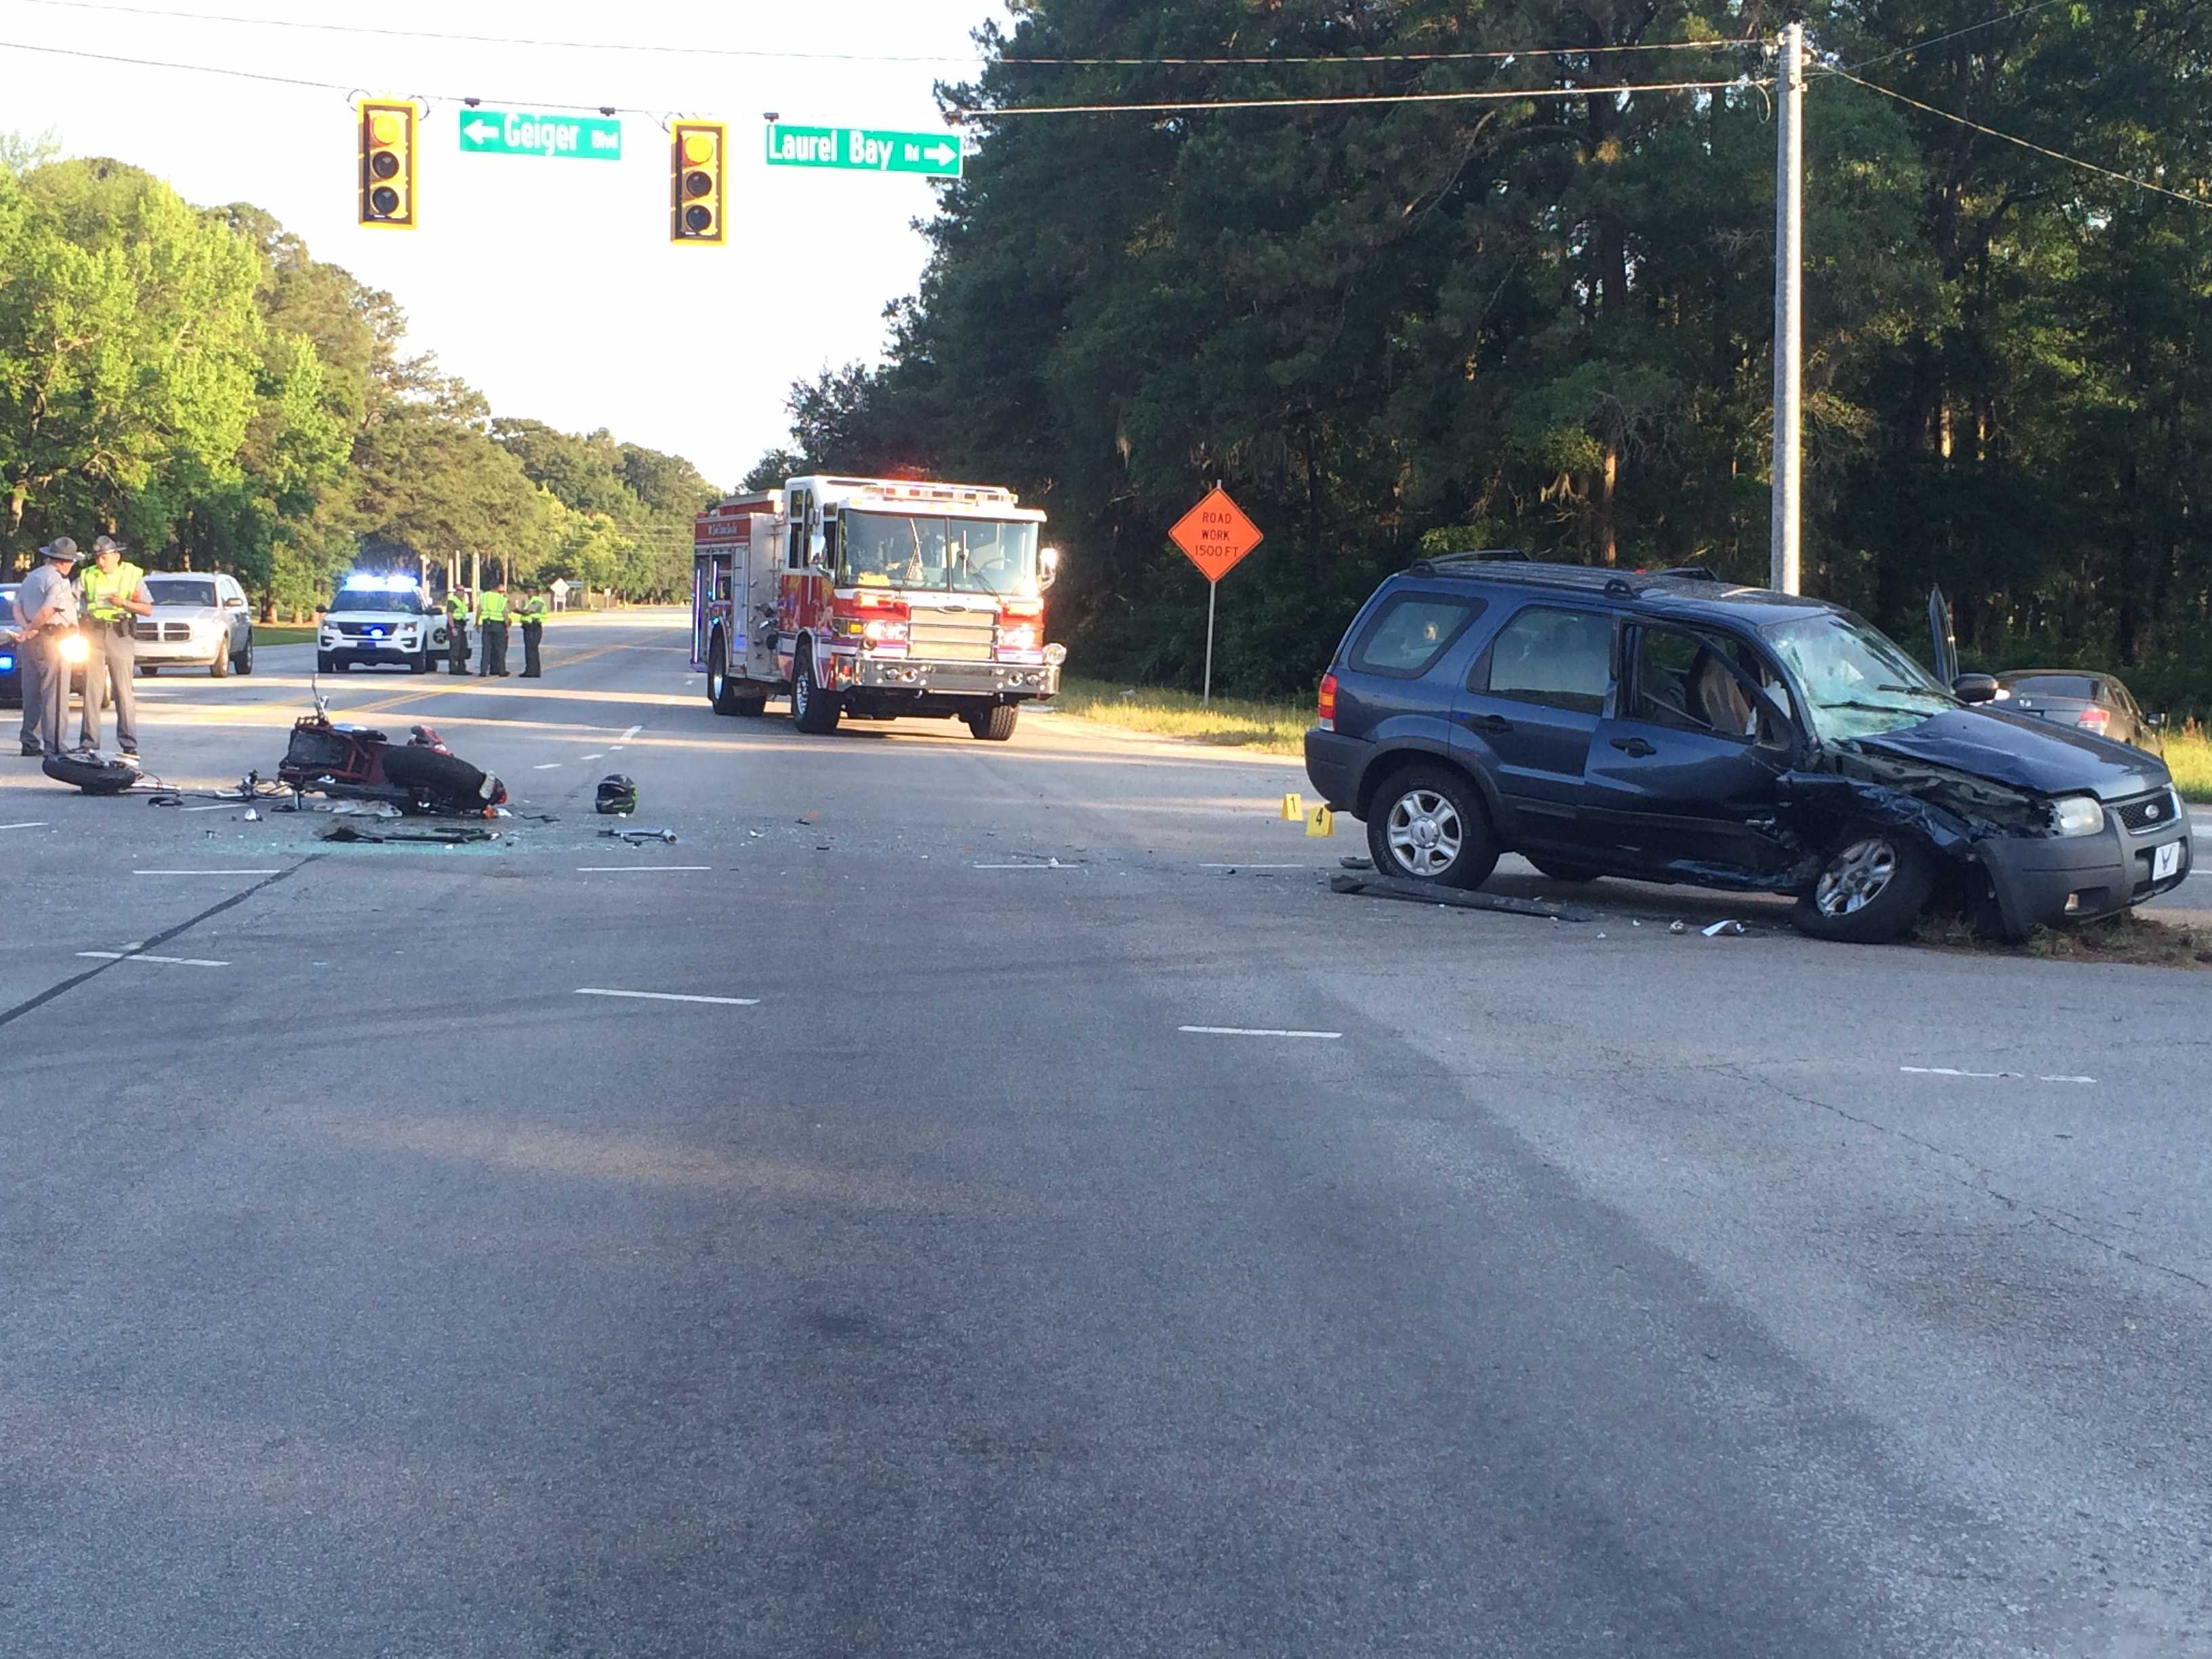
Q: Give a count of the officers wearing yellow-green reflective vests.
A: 4